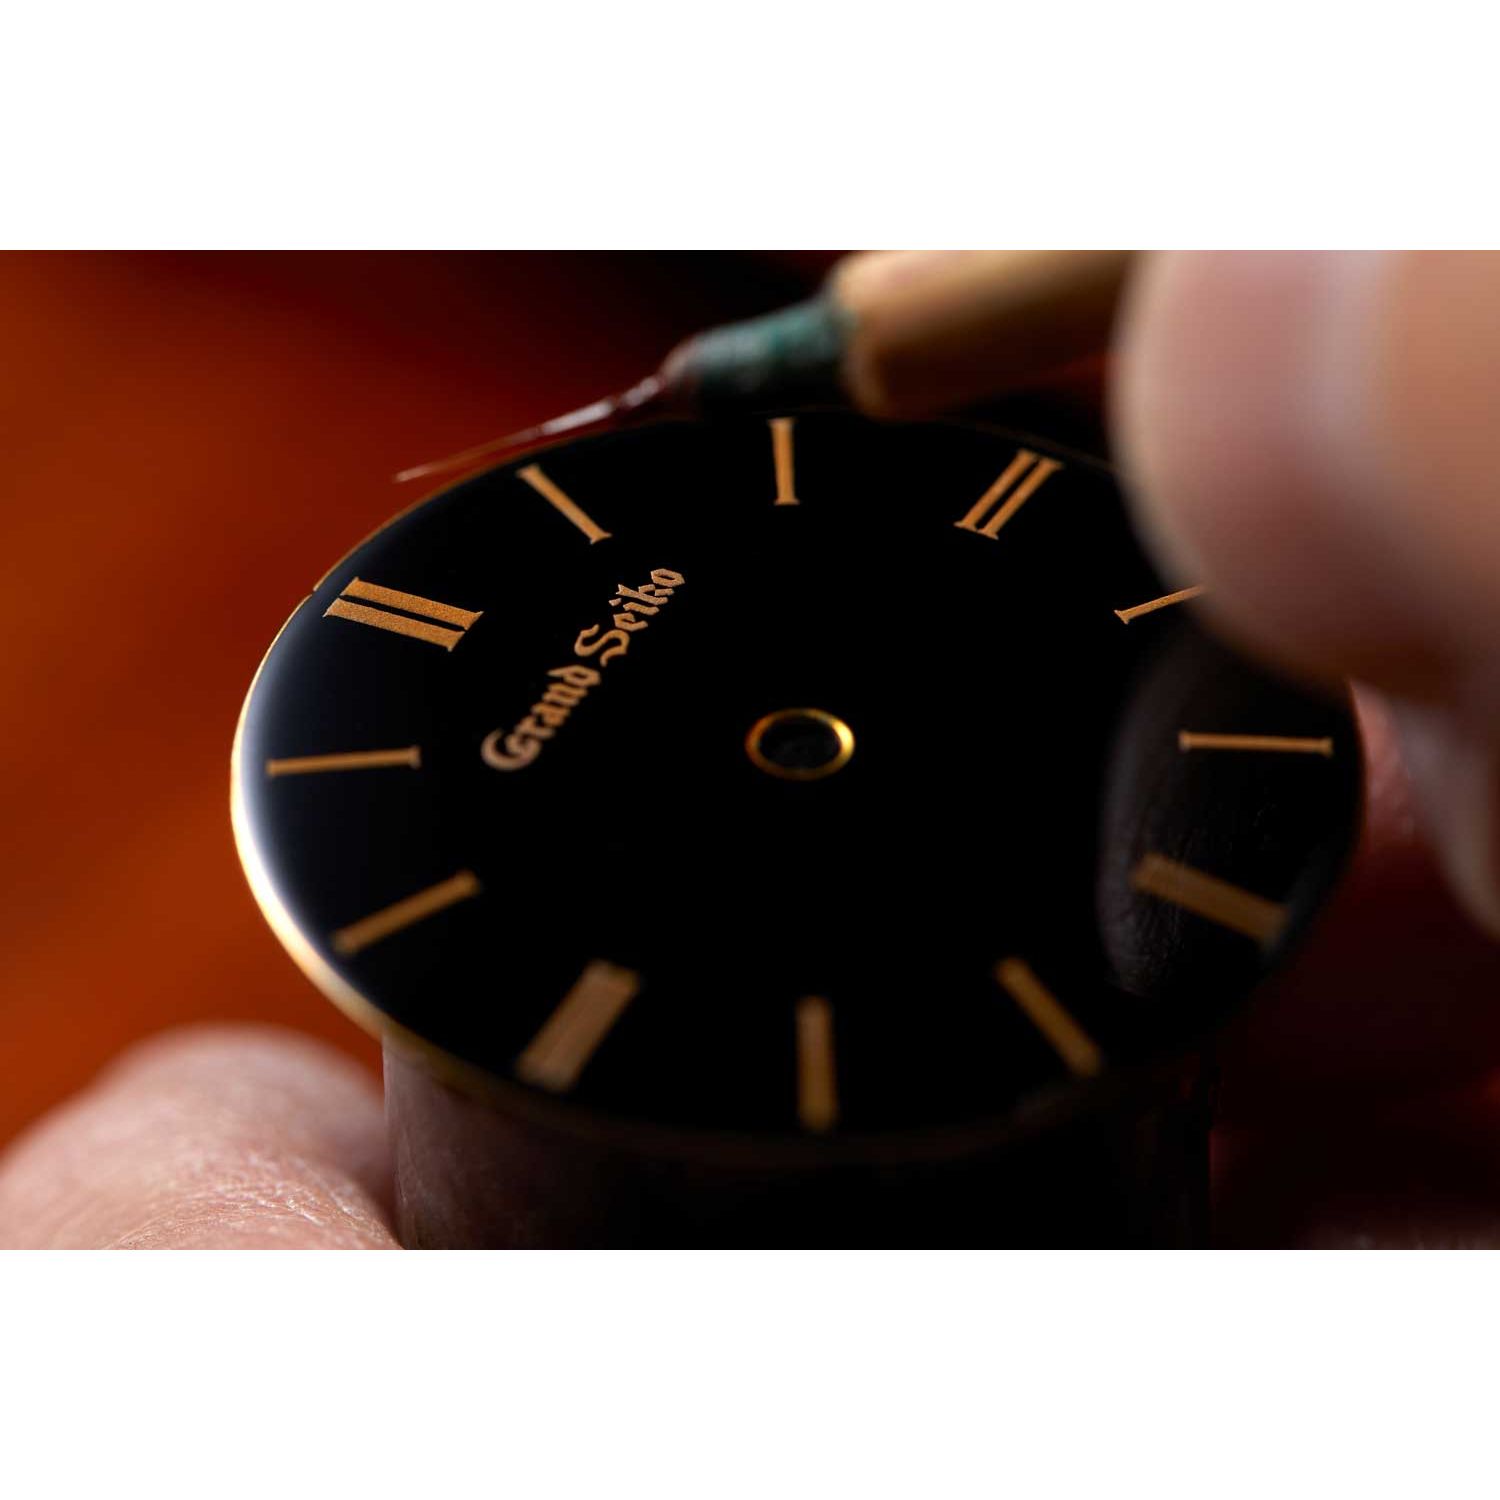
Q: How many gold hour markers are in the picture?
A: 12